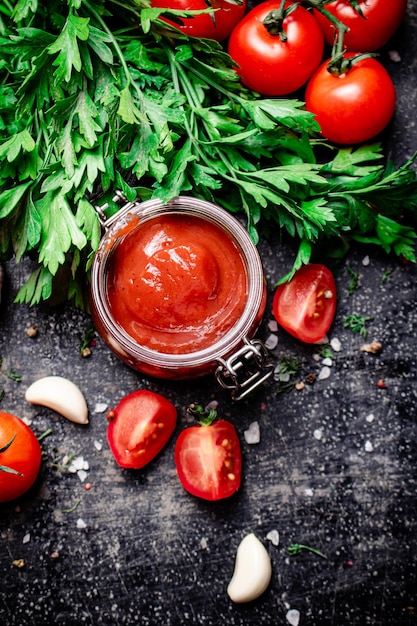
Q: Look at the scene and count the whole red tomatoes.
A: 5